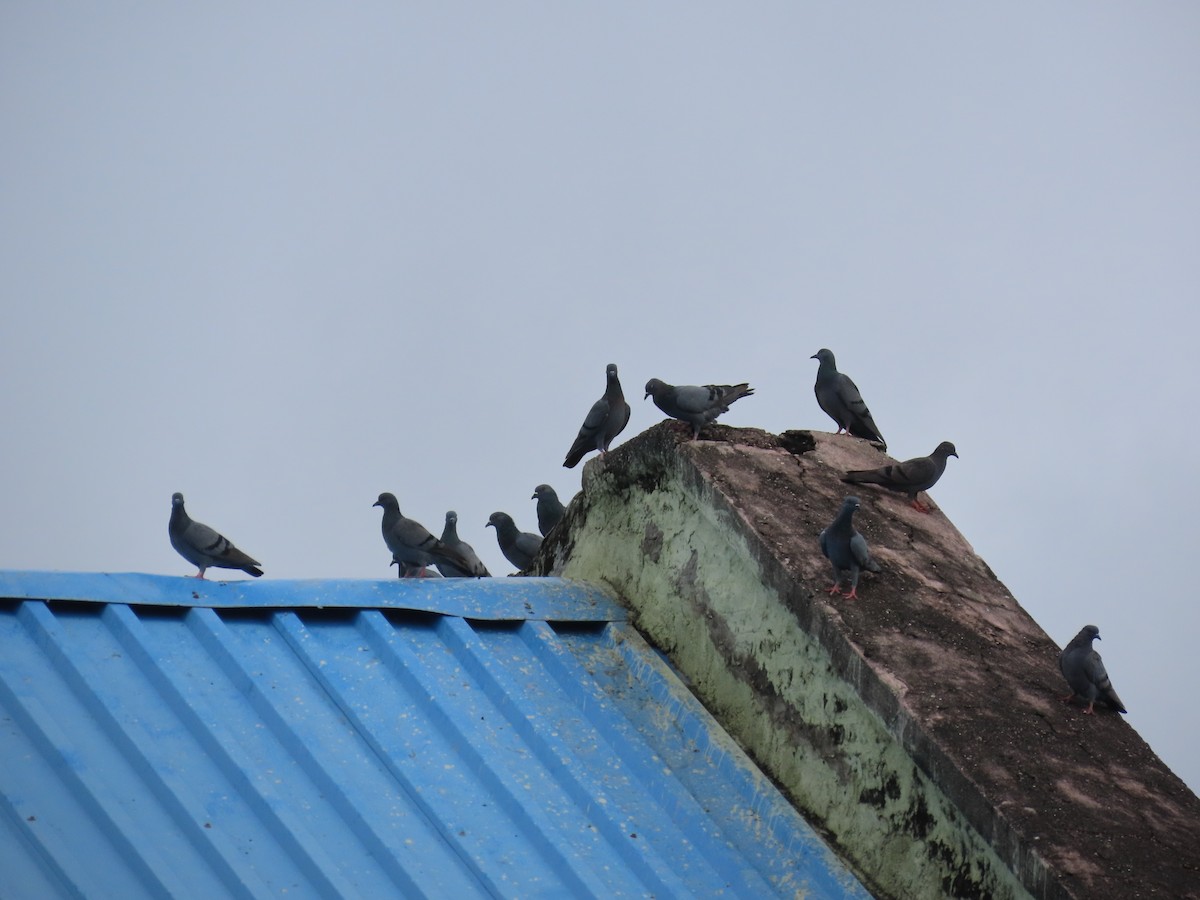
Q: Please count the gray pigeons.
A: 12